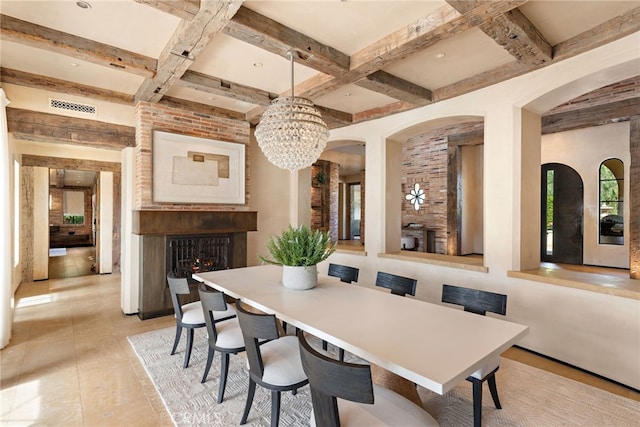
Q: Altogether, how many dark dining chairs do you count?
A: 7